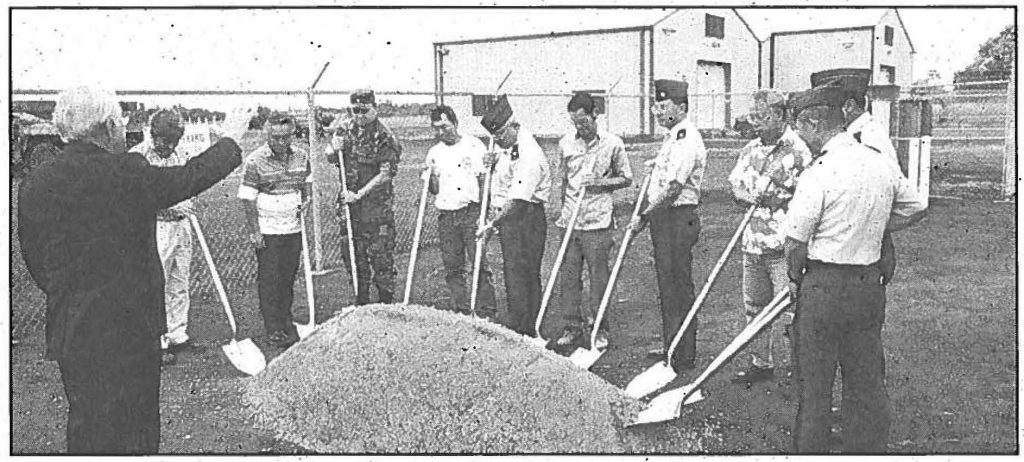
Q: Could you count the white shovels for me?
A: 10